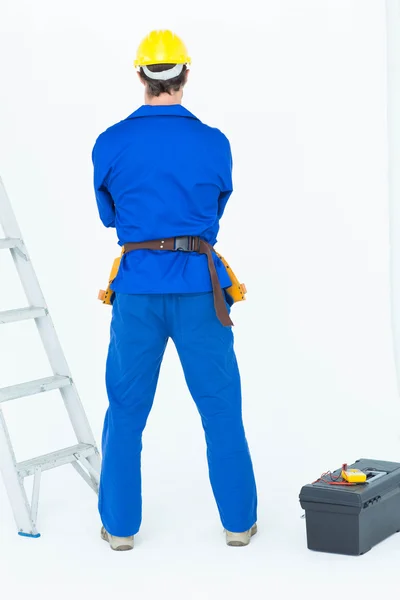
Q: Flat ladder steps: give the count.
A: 4